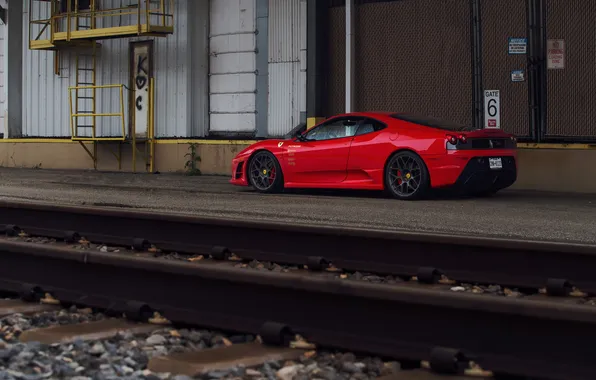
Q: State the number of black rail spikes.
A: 11